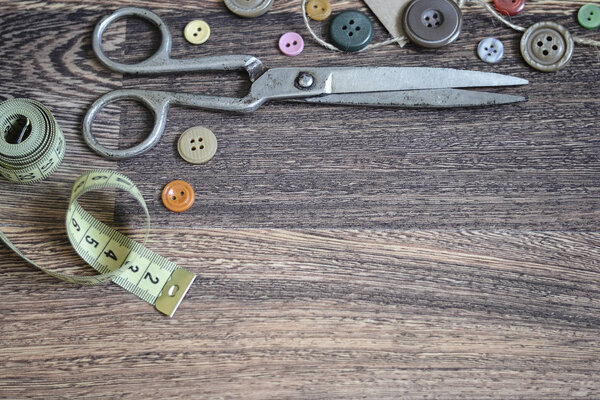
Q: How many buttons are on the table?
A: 12